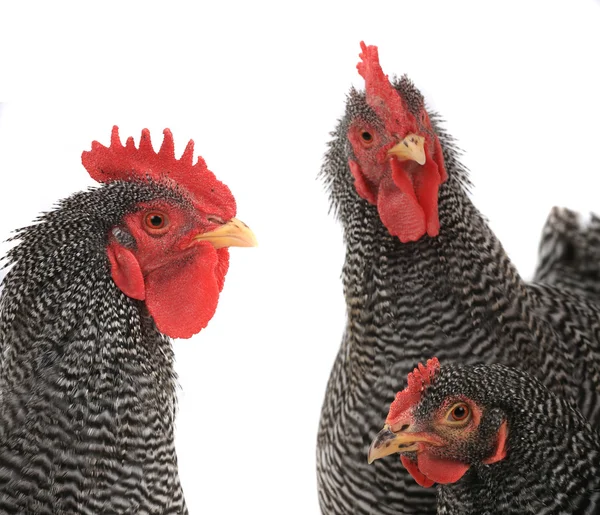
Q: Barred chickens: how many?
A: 3